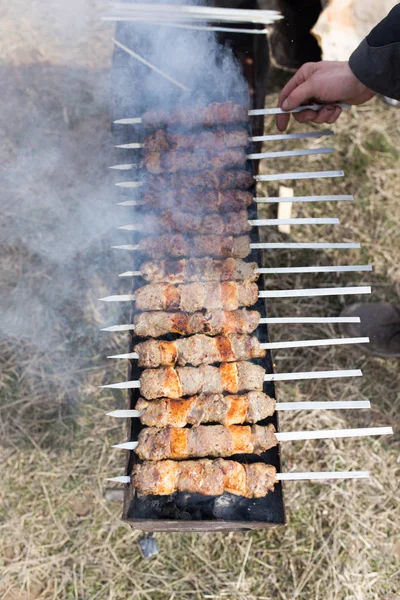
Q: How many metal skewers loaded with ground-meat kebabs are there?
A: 15